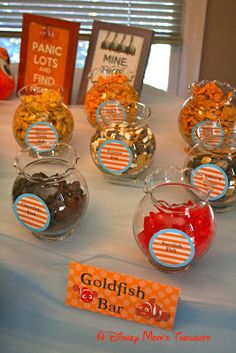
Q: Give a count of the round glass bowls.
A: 7